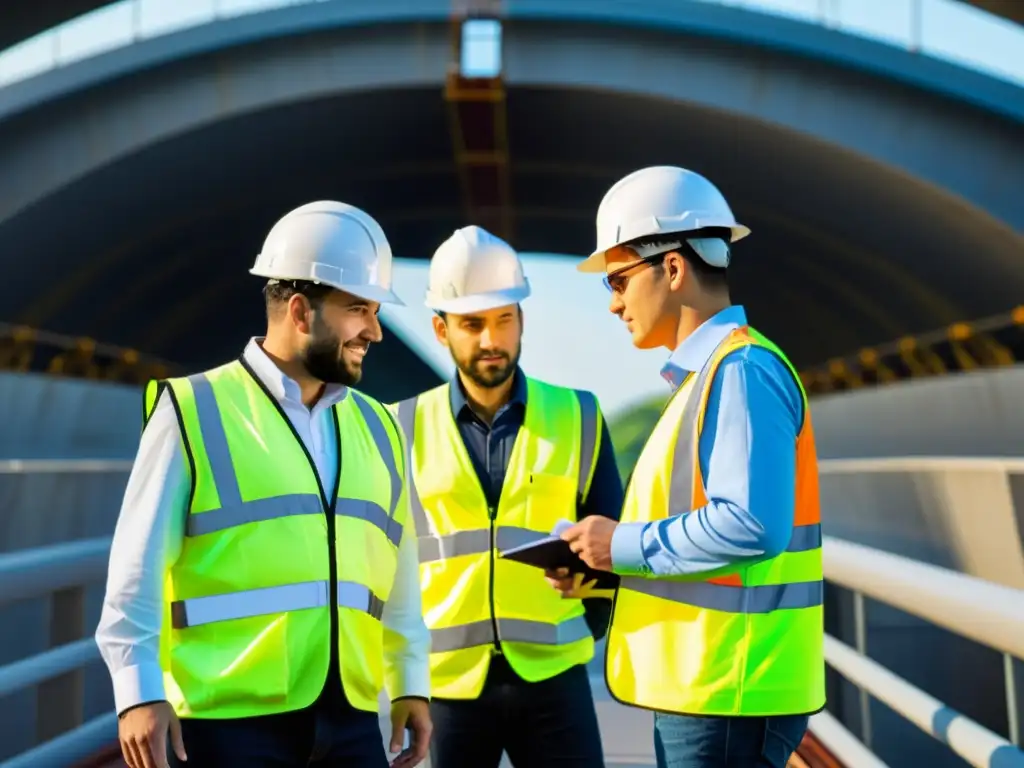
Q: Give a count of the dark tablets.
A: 1